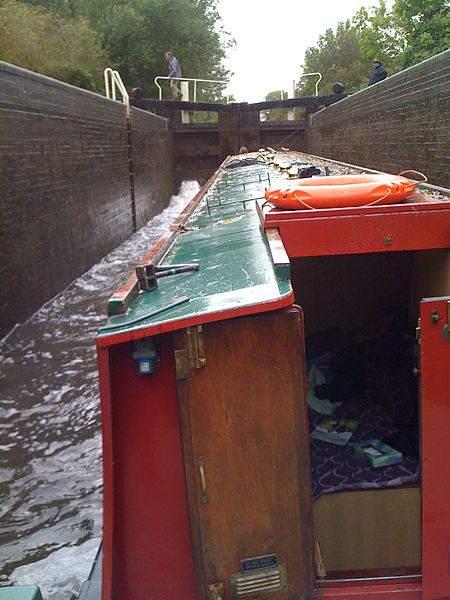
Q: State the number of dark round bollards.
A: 2